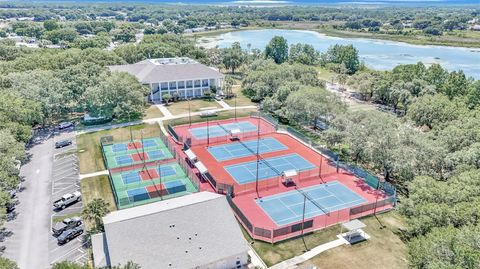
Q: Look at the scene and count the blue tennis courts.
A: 4